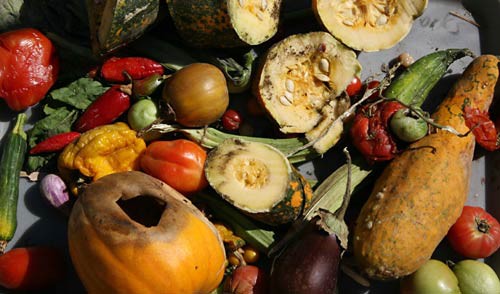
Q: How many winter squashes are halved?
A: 4